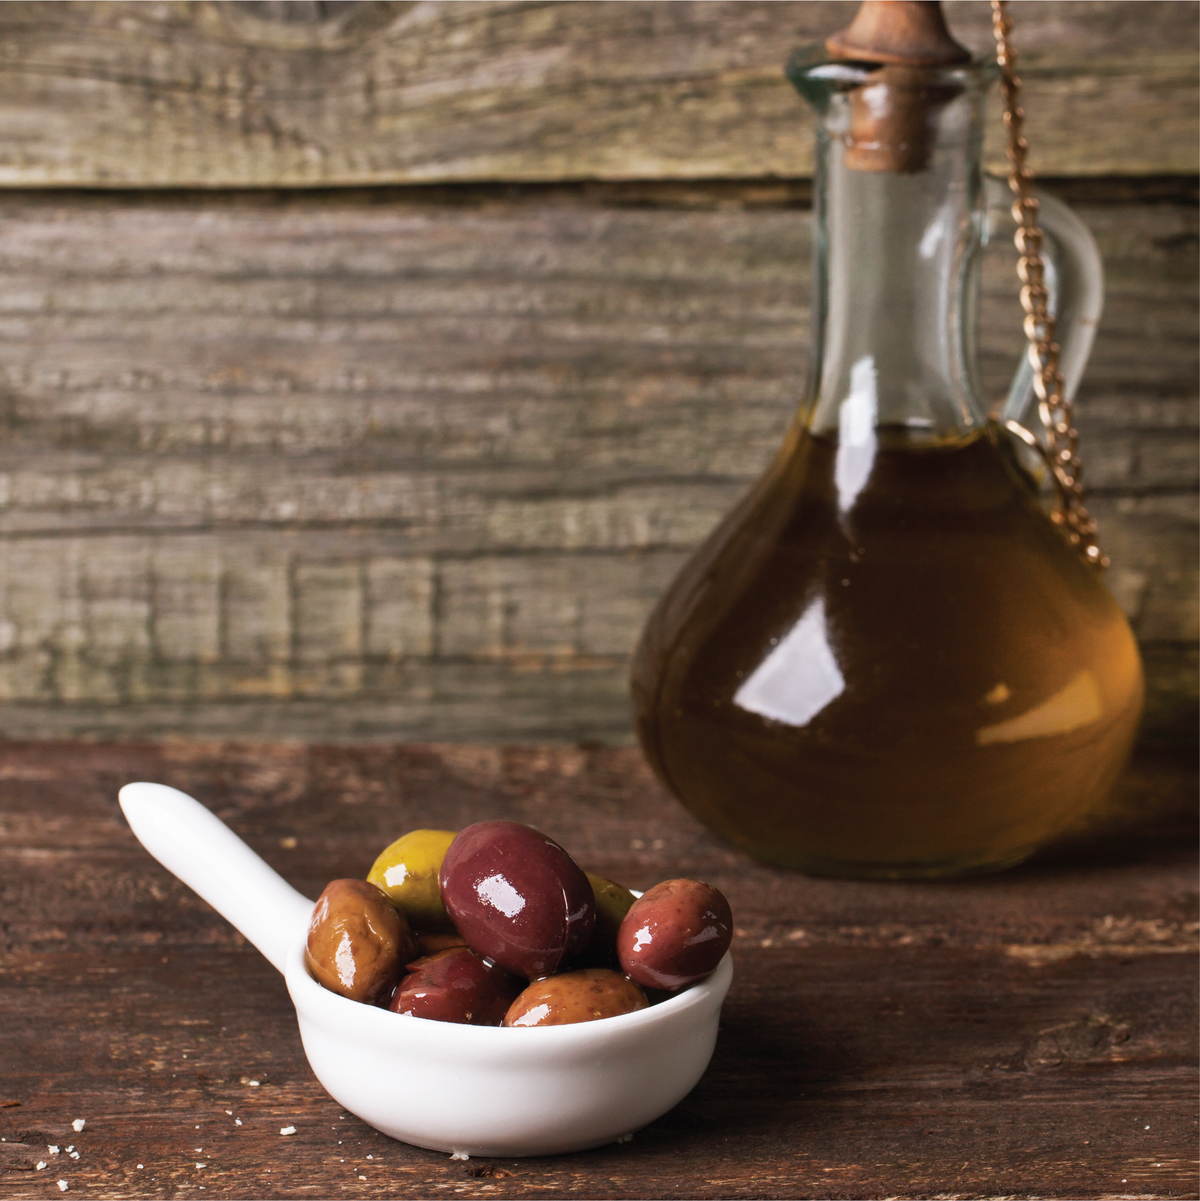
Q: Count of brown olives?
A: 2